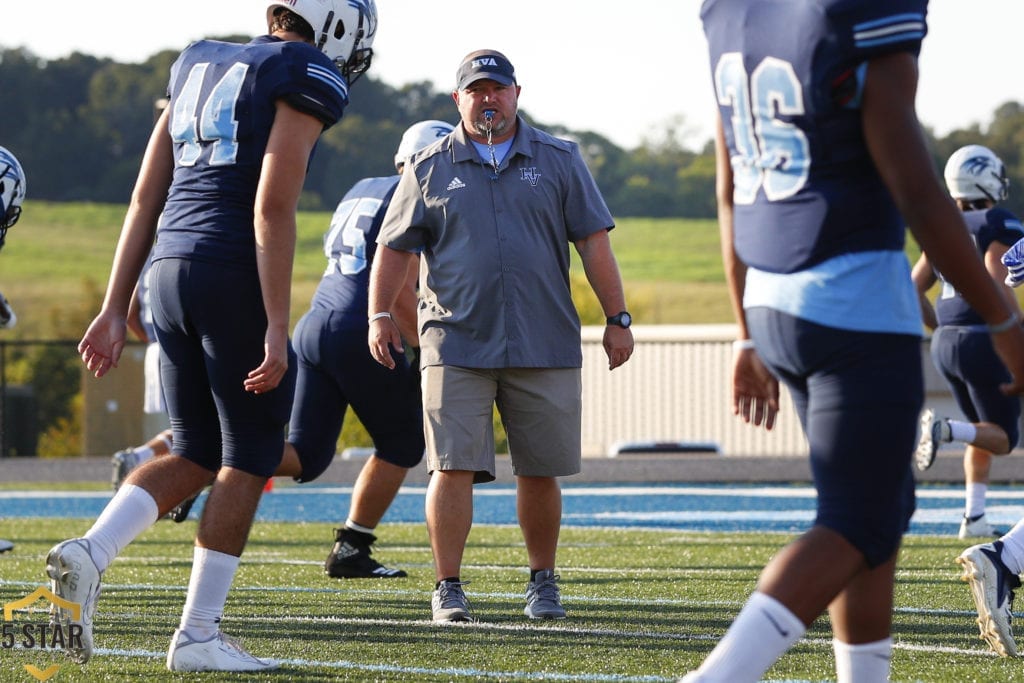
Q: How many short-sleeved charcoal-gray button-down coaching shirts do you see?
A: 1